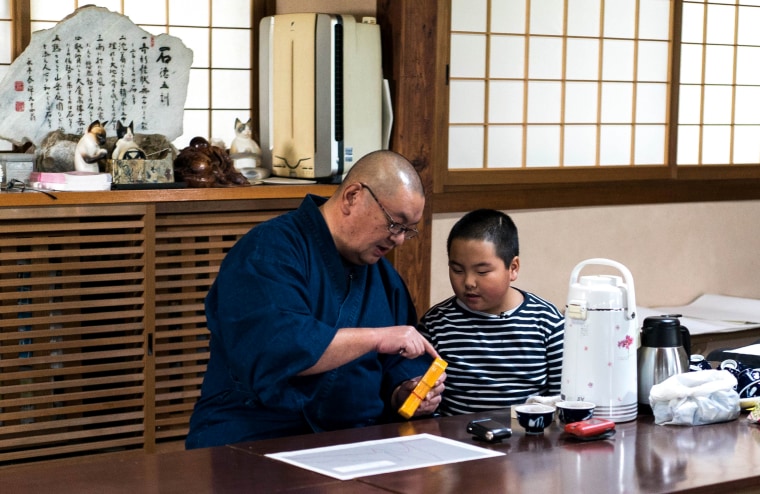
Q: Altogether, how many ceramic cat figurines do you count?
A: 3